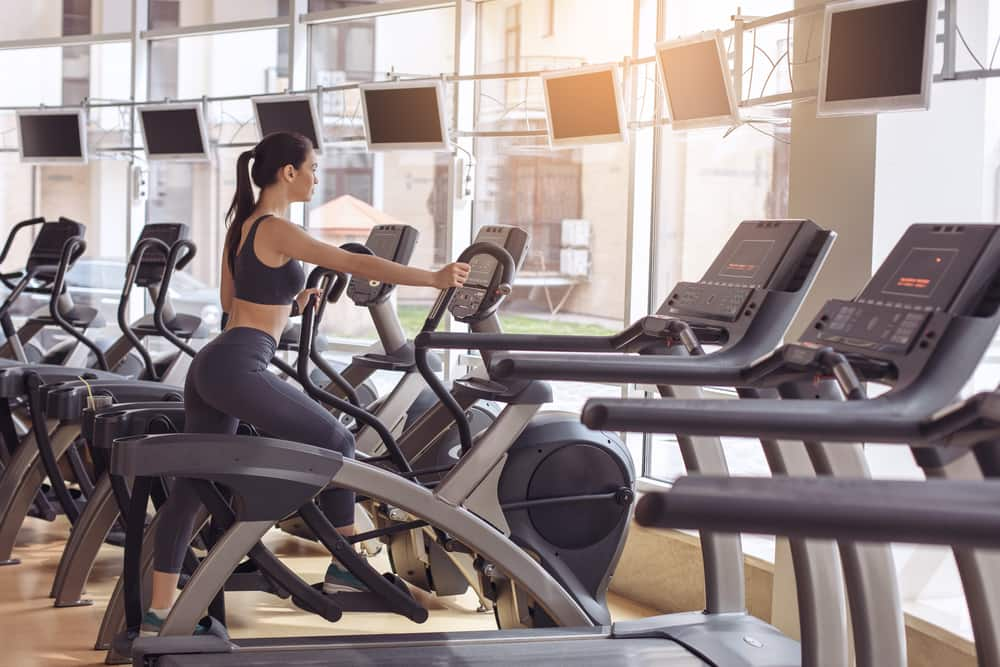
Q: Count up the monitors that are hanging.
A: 7